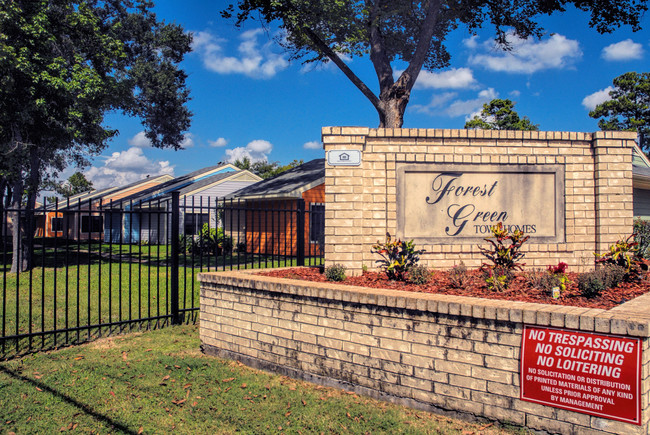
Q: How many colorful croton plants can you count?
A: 3